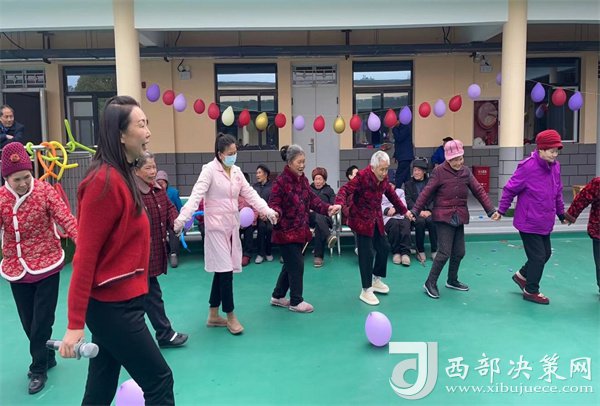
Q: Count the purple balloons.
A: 13